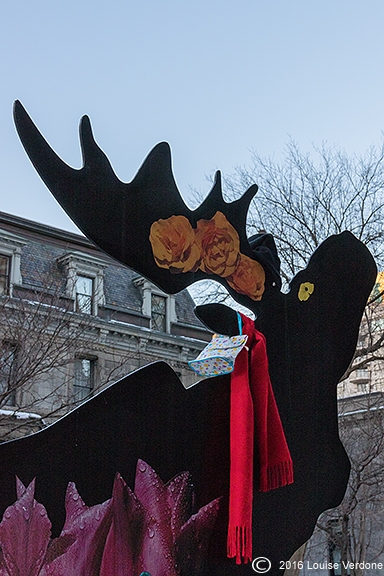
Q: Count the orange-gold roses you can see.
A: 3